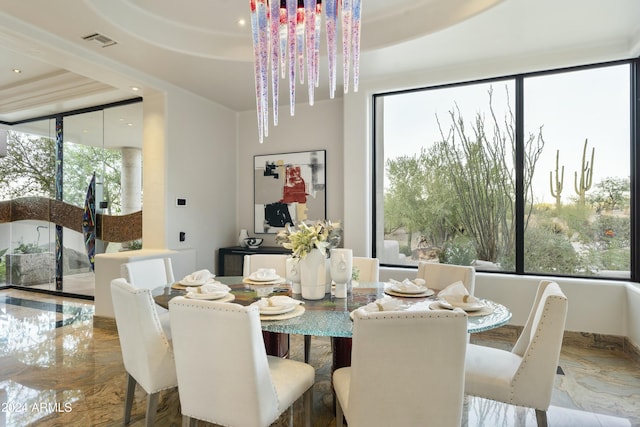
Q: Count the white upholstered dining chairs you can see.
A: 8